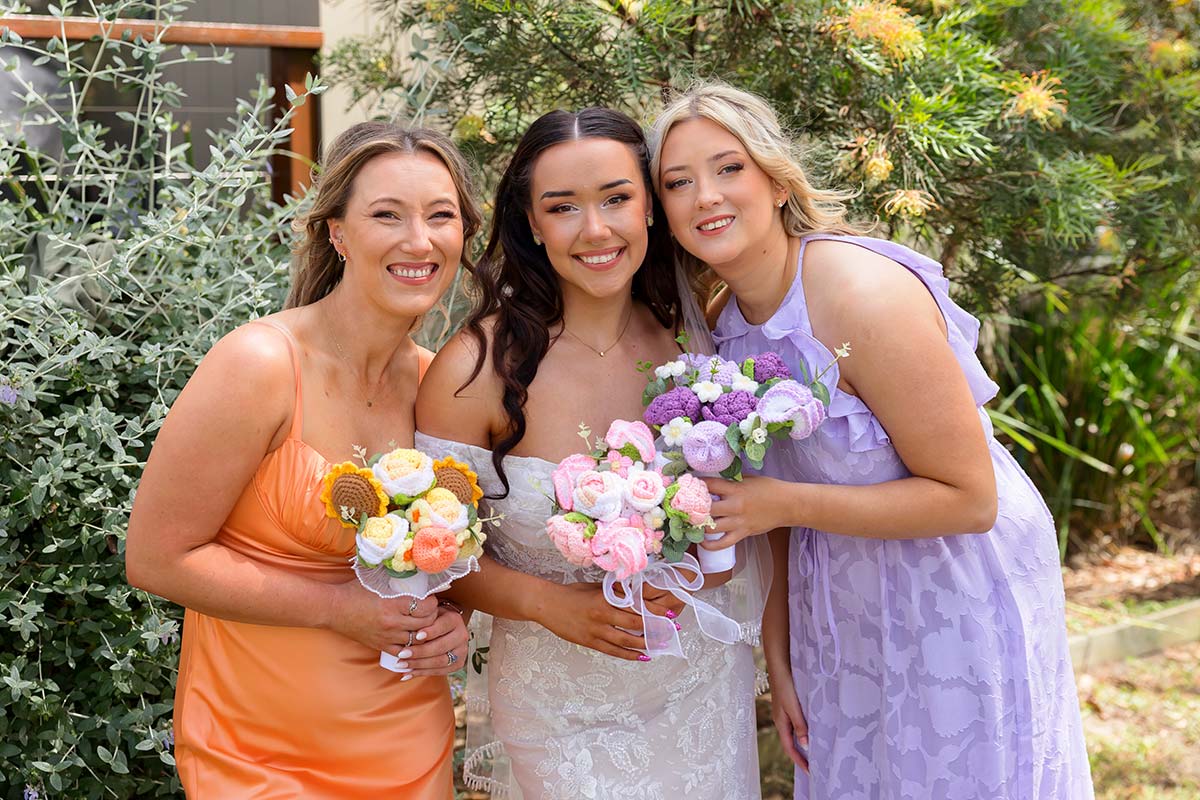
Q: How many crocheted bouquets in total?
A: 3